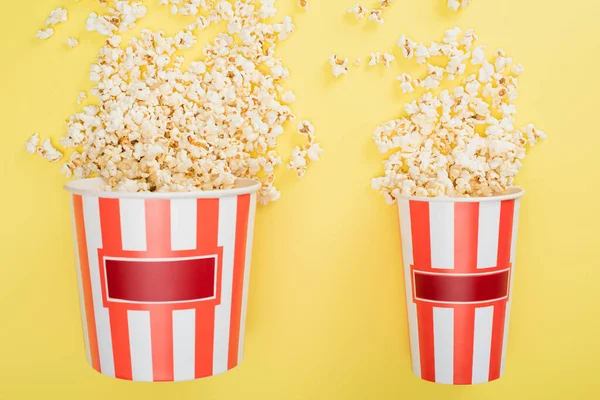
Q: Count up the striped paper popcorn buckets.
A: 2